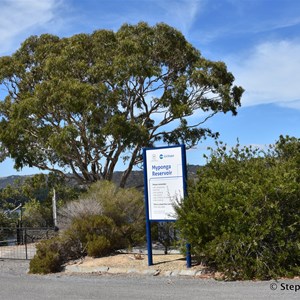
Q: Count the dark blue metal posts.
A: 2